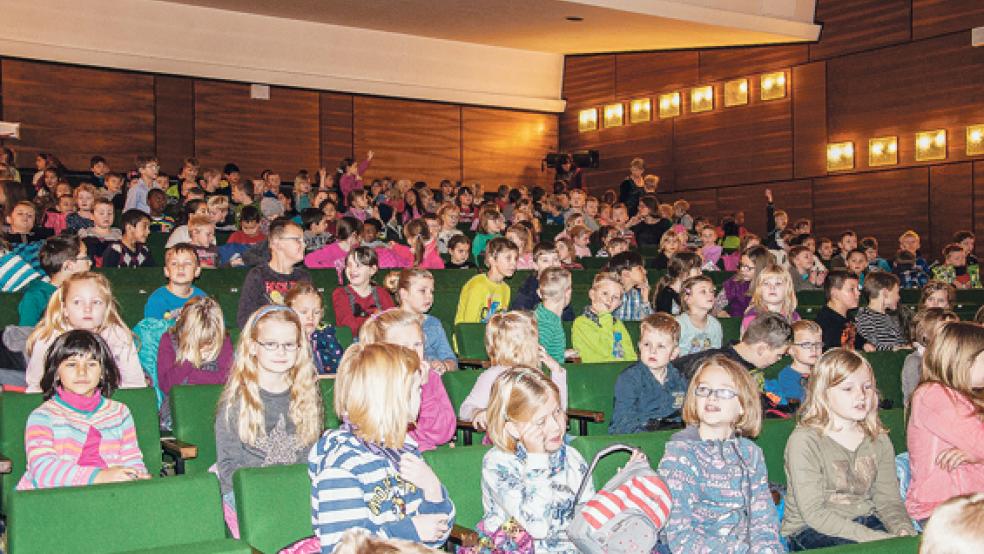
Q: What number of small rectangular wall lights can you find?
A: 11